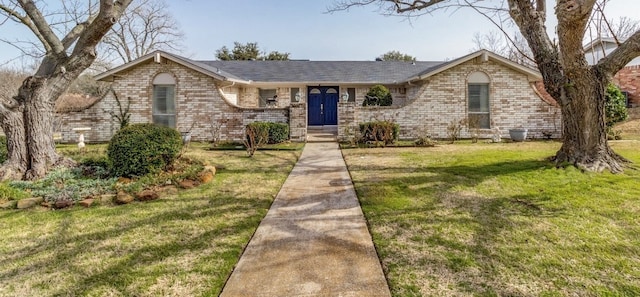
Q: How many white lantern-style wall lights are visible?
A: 2